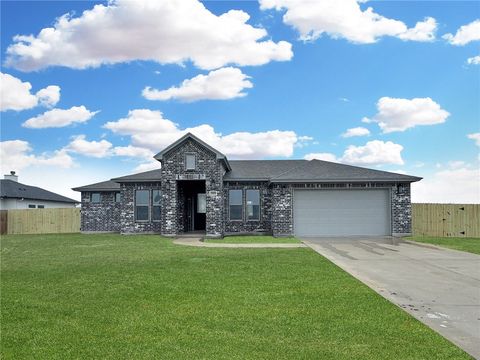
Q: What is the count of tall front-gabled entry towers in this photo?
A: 1